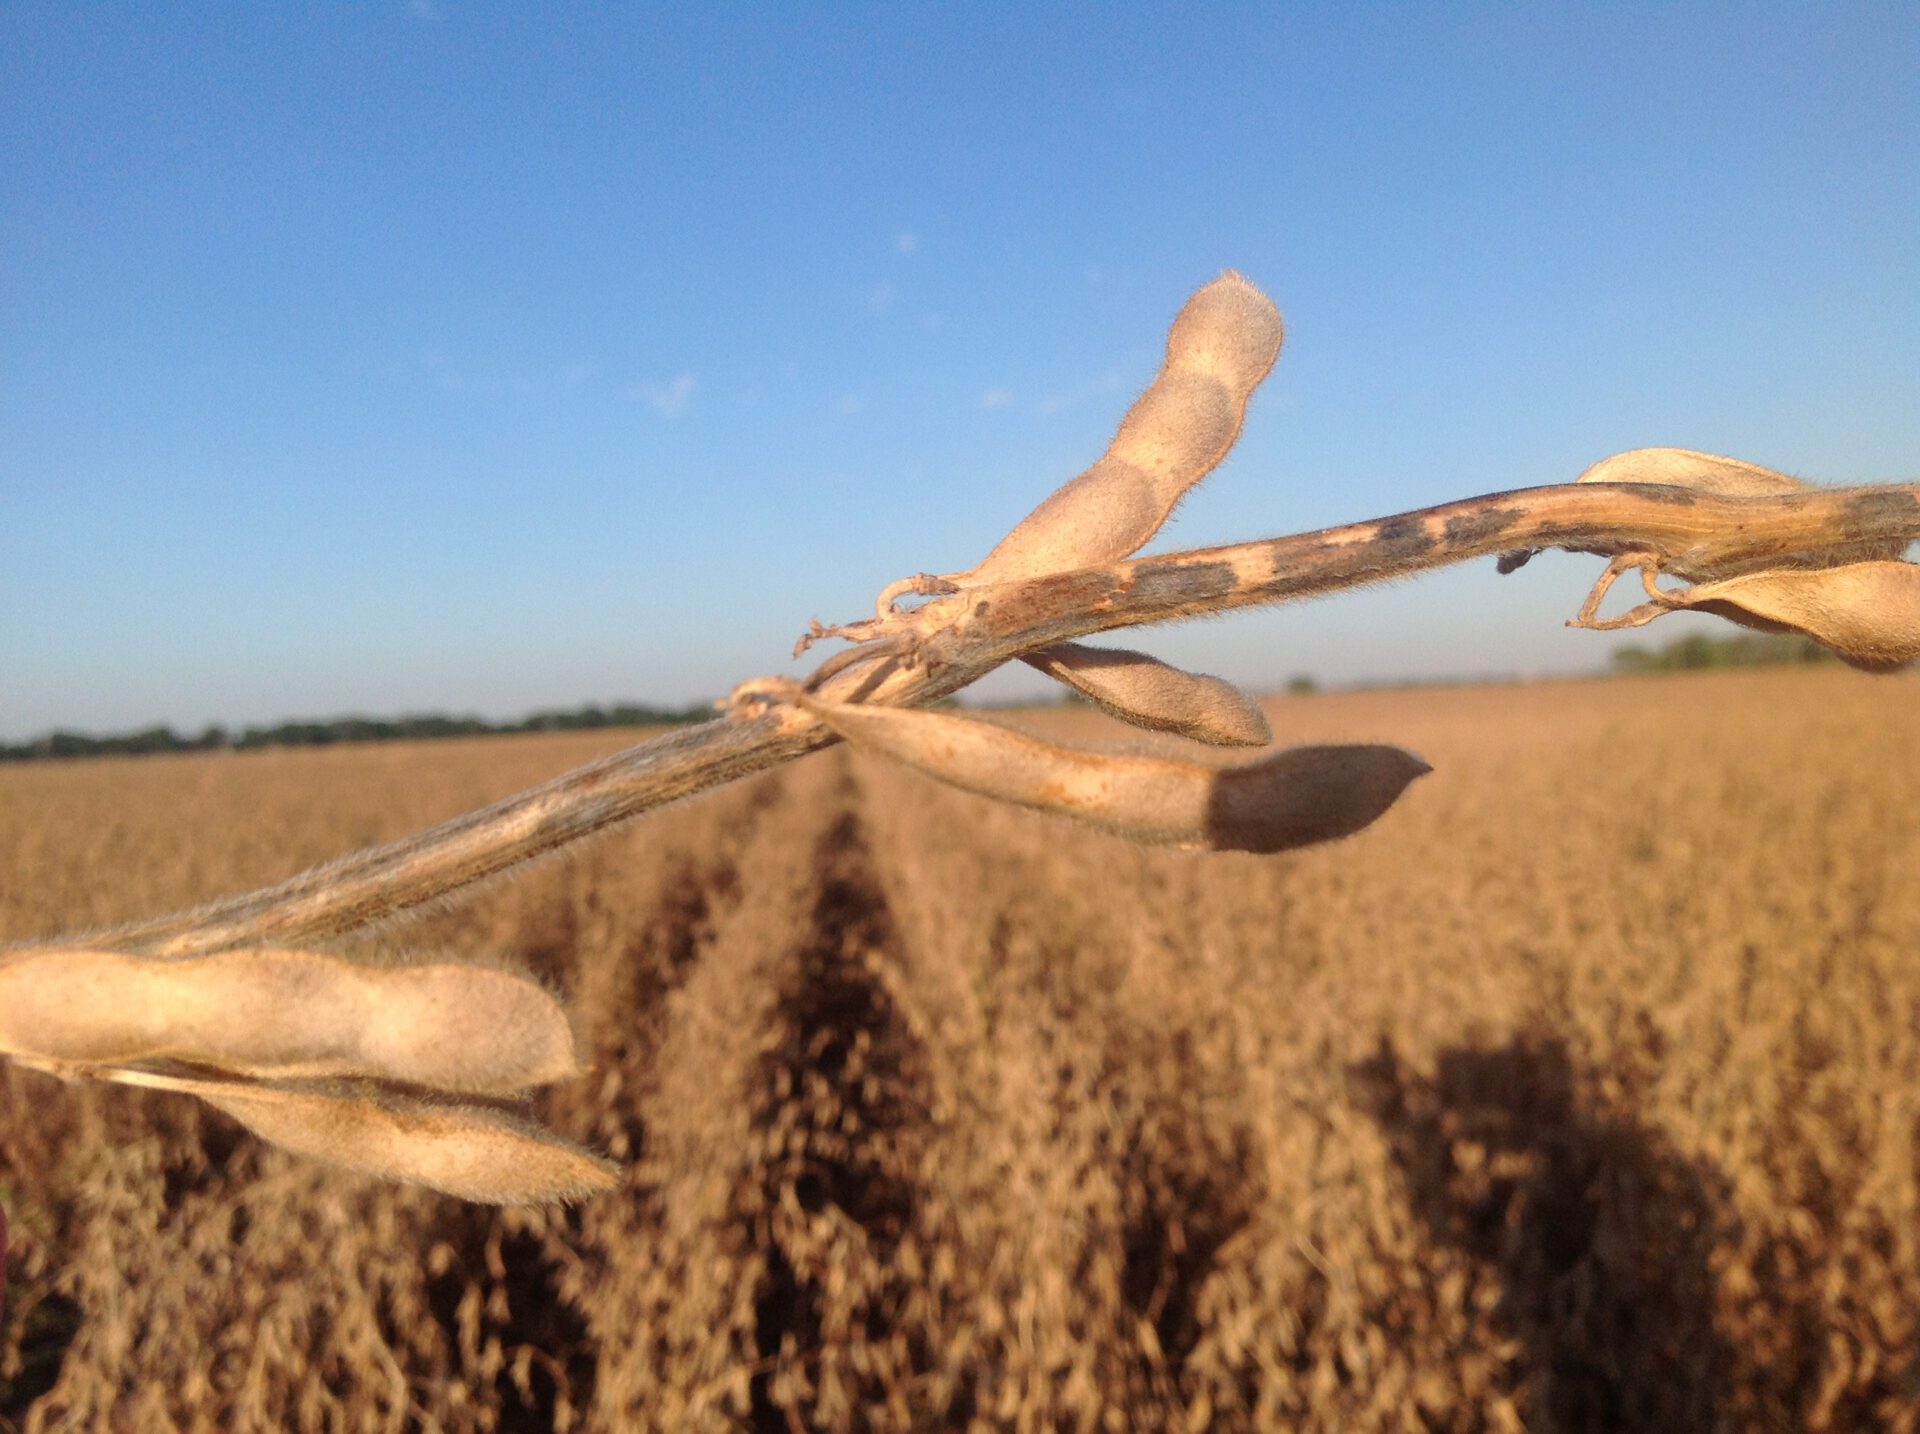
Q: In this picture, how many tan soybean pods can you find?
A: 7